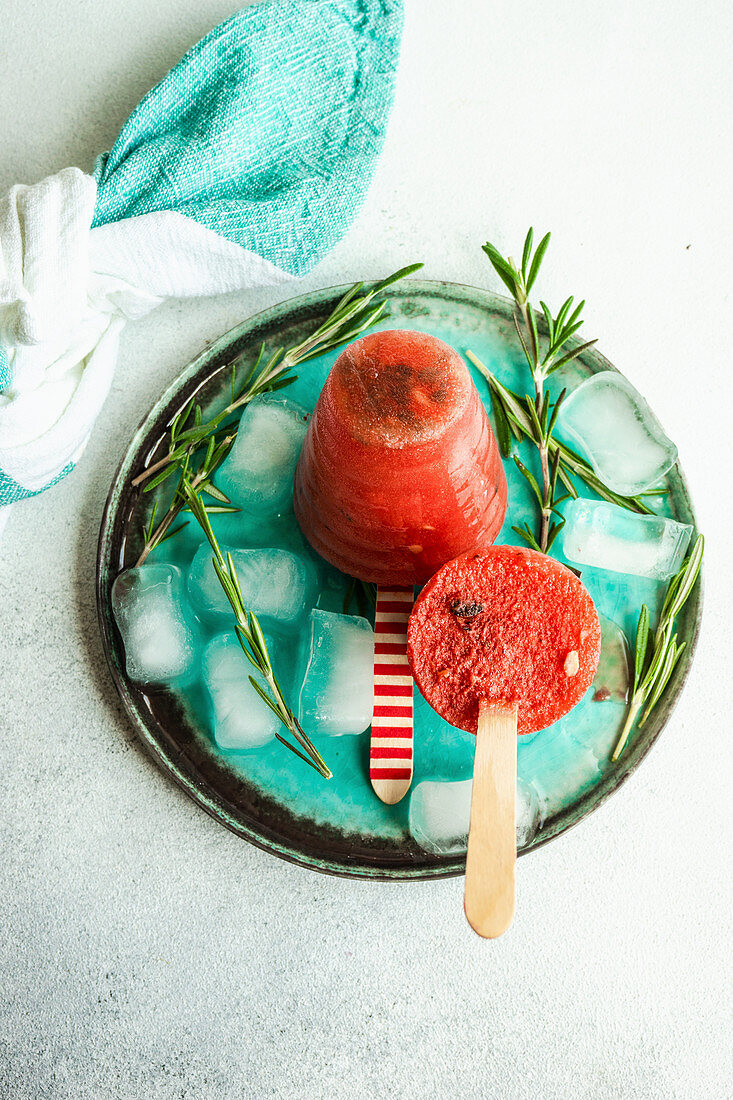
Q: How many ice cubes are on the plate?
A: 8